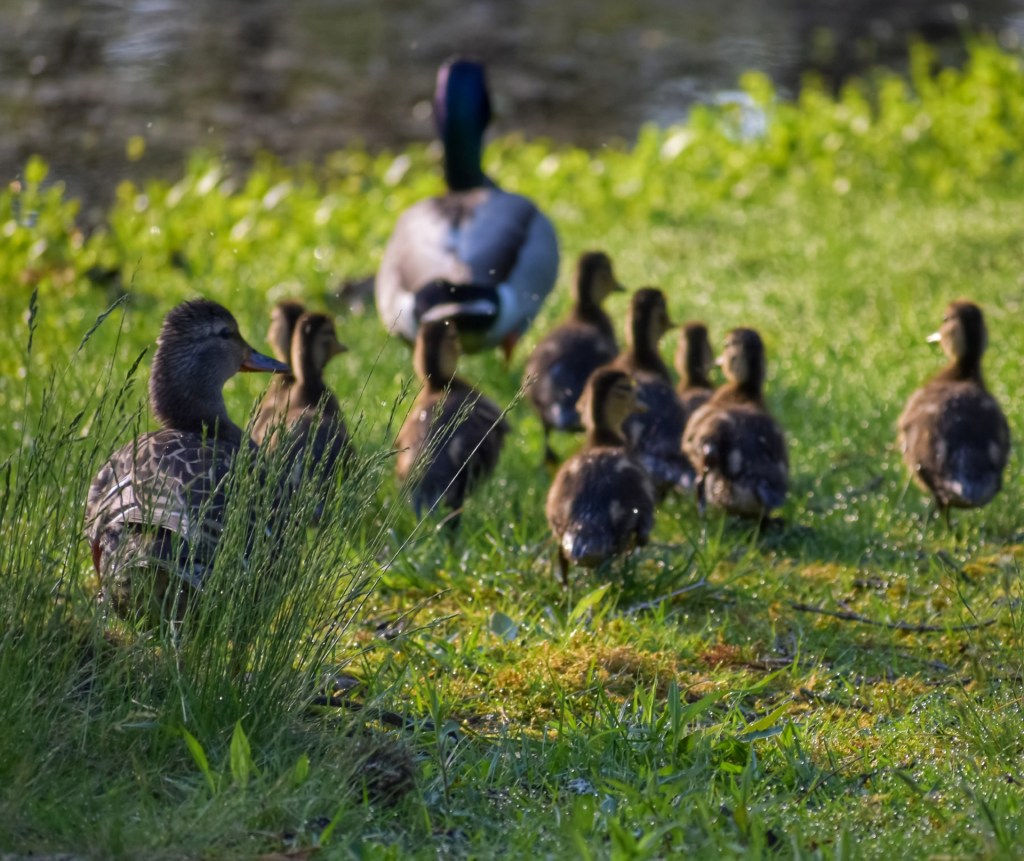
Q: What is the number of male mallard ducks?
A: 1